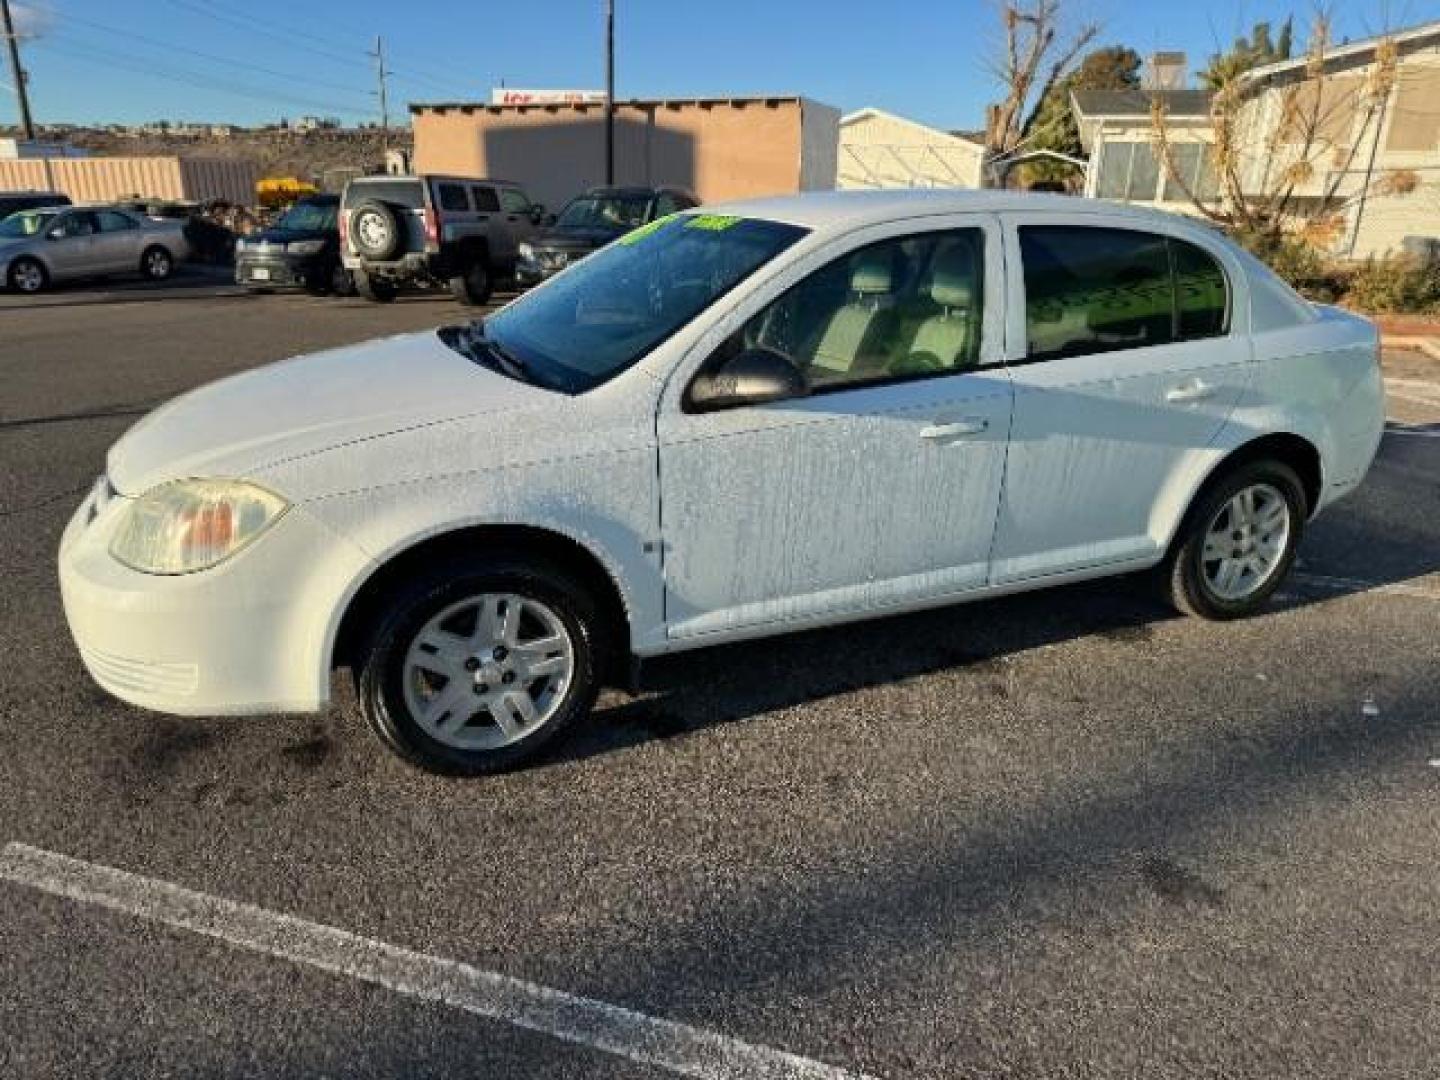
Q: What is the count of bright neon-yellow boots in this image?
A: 0